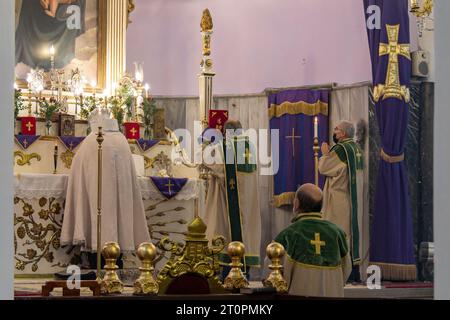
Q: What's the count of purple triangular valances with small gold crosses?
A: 4